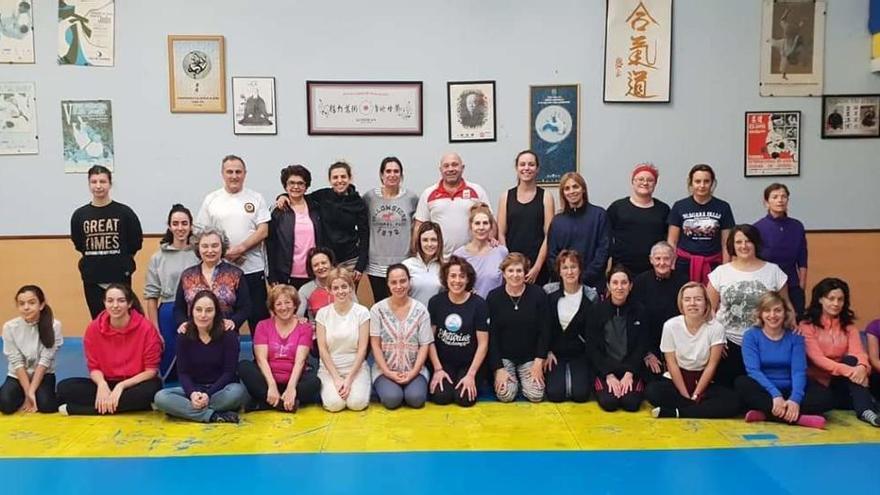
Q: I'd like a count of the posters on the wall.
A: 13